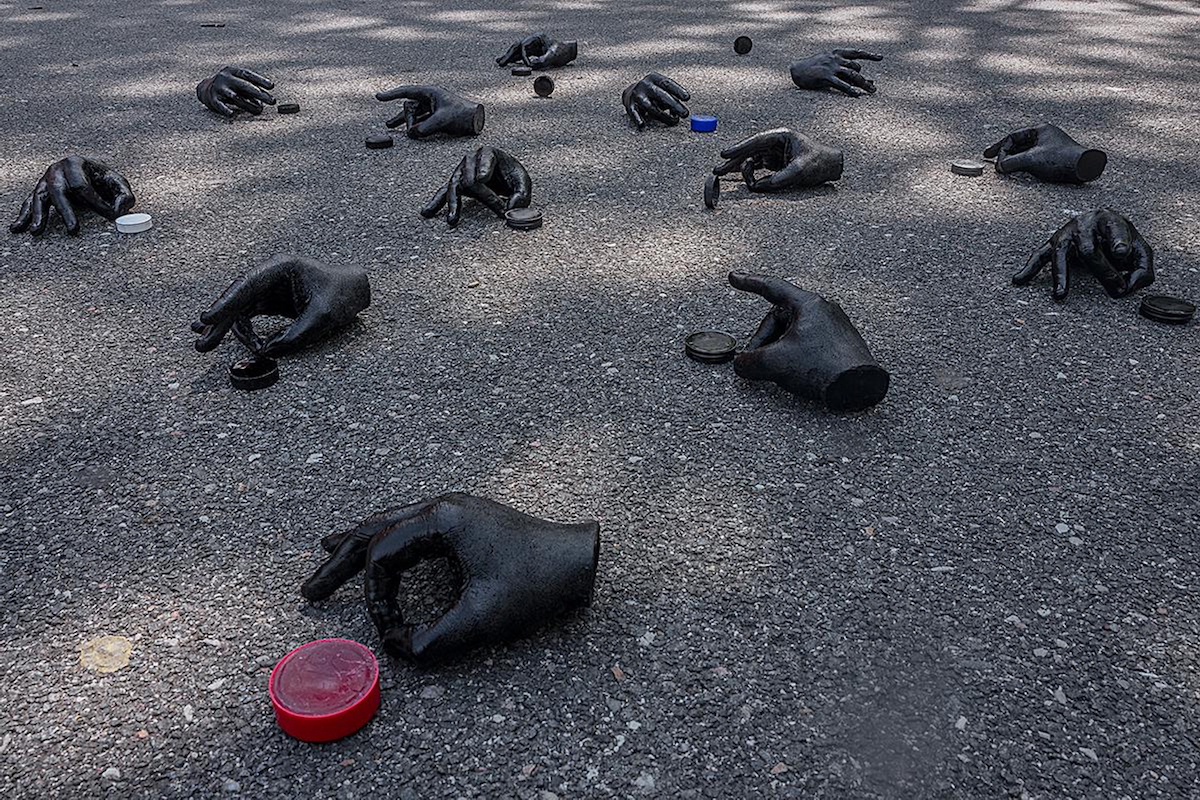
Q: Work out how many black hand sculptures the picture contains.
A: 13